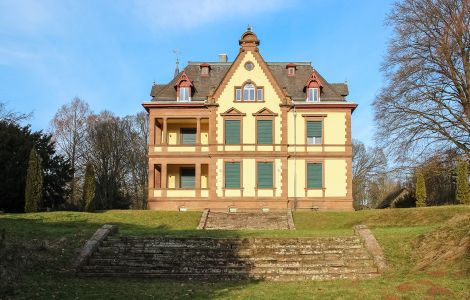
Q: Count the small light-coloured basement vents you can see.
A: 3